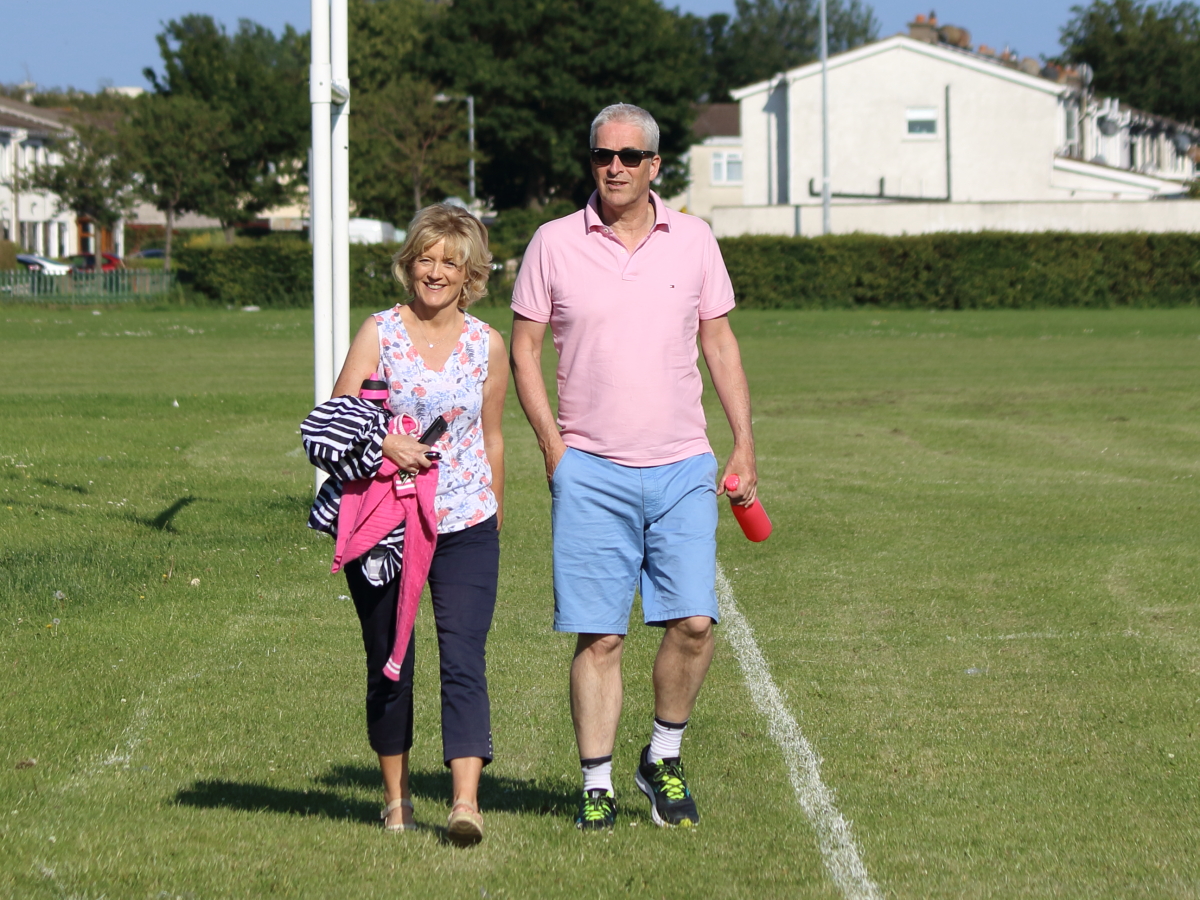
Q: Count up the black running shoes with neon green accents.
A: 2